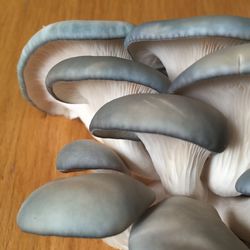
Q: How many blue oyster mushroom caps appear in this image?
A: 9